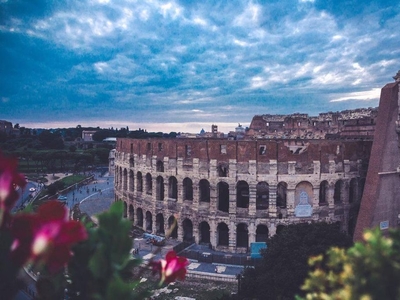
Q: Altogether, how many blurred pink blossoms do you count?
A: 3